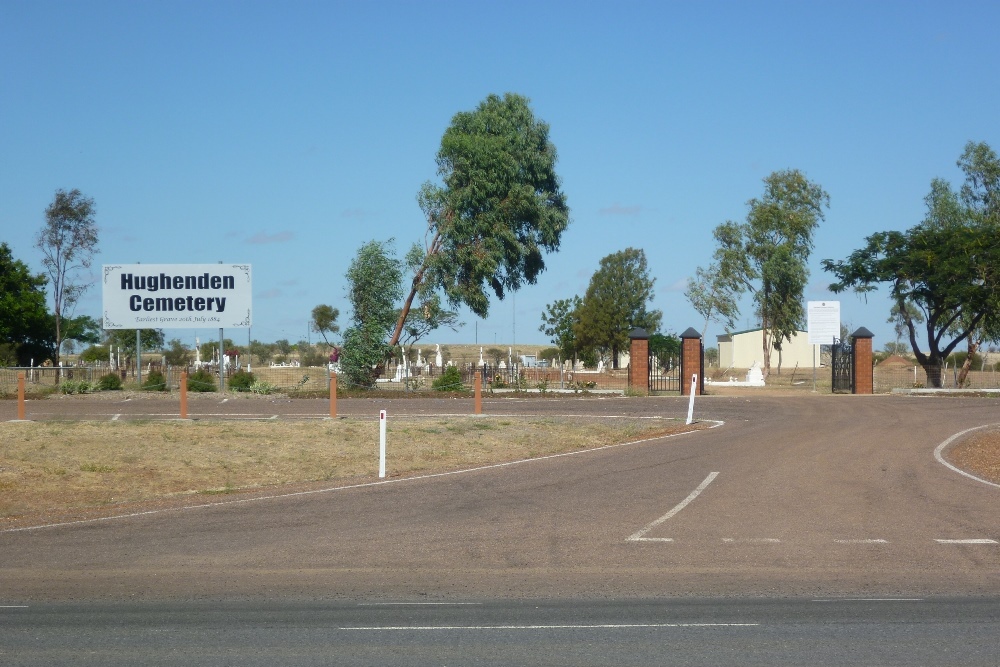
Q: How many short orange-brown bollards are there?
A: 4